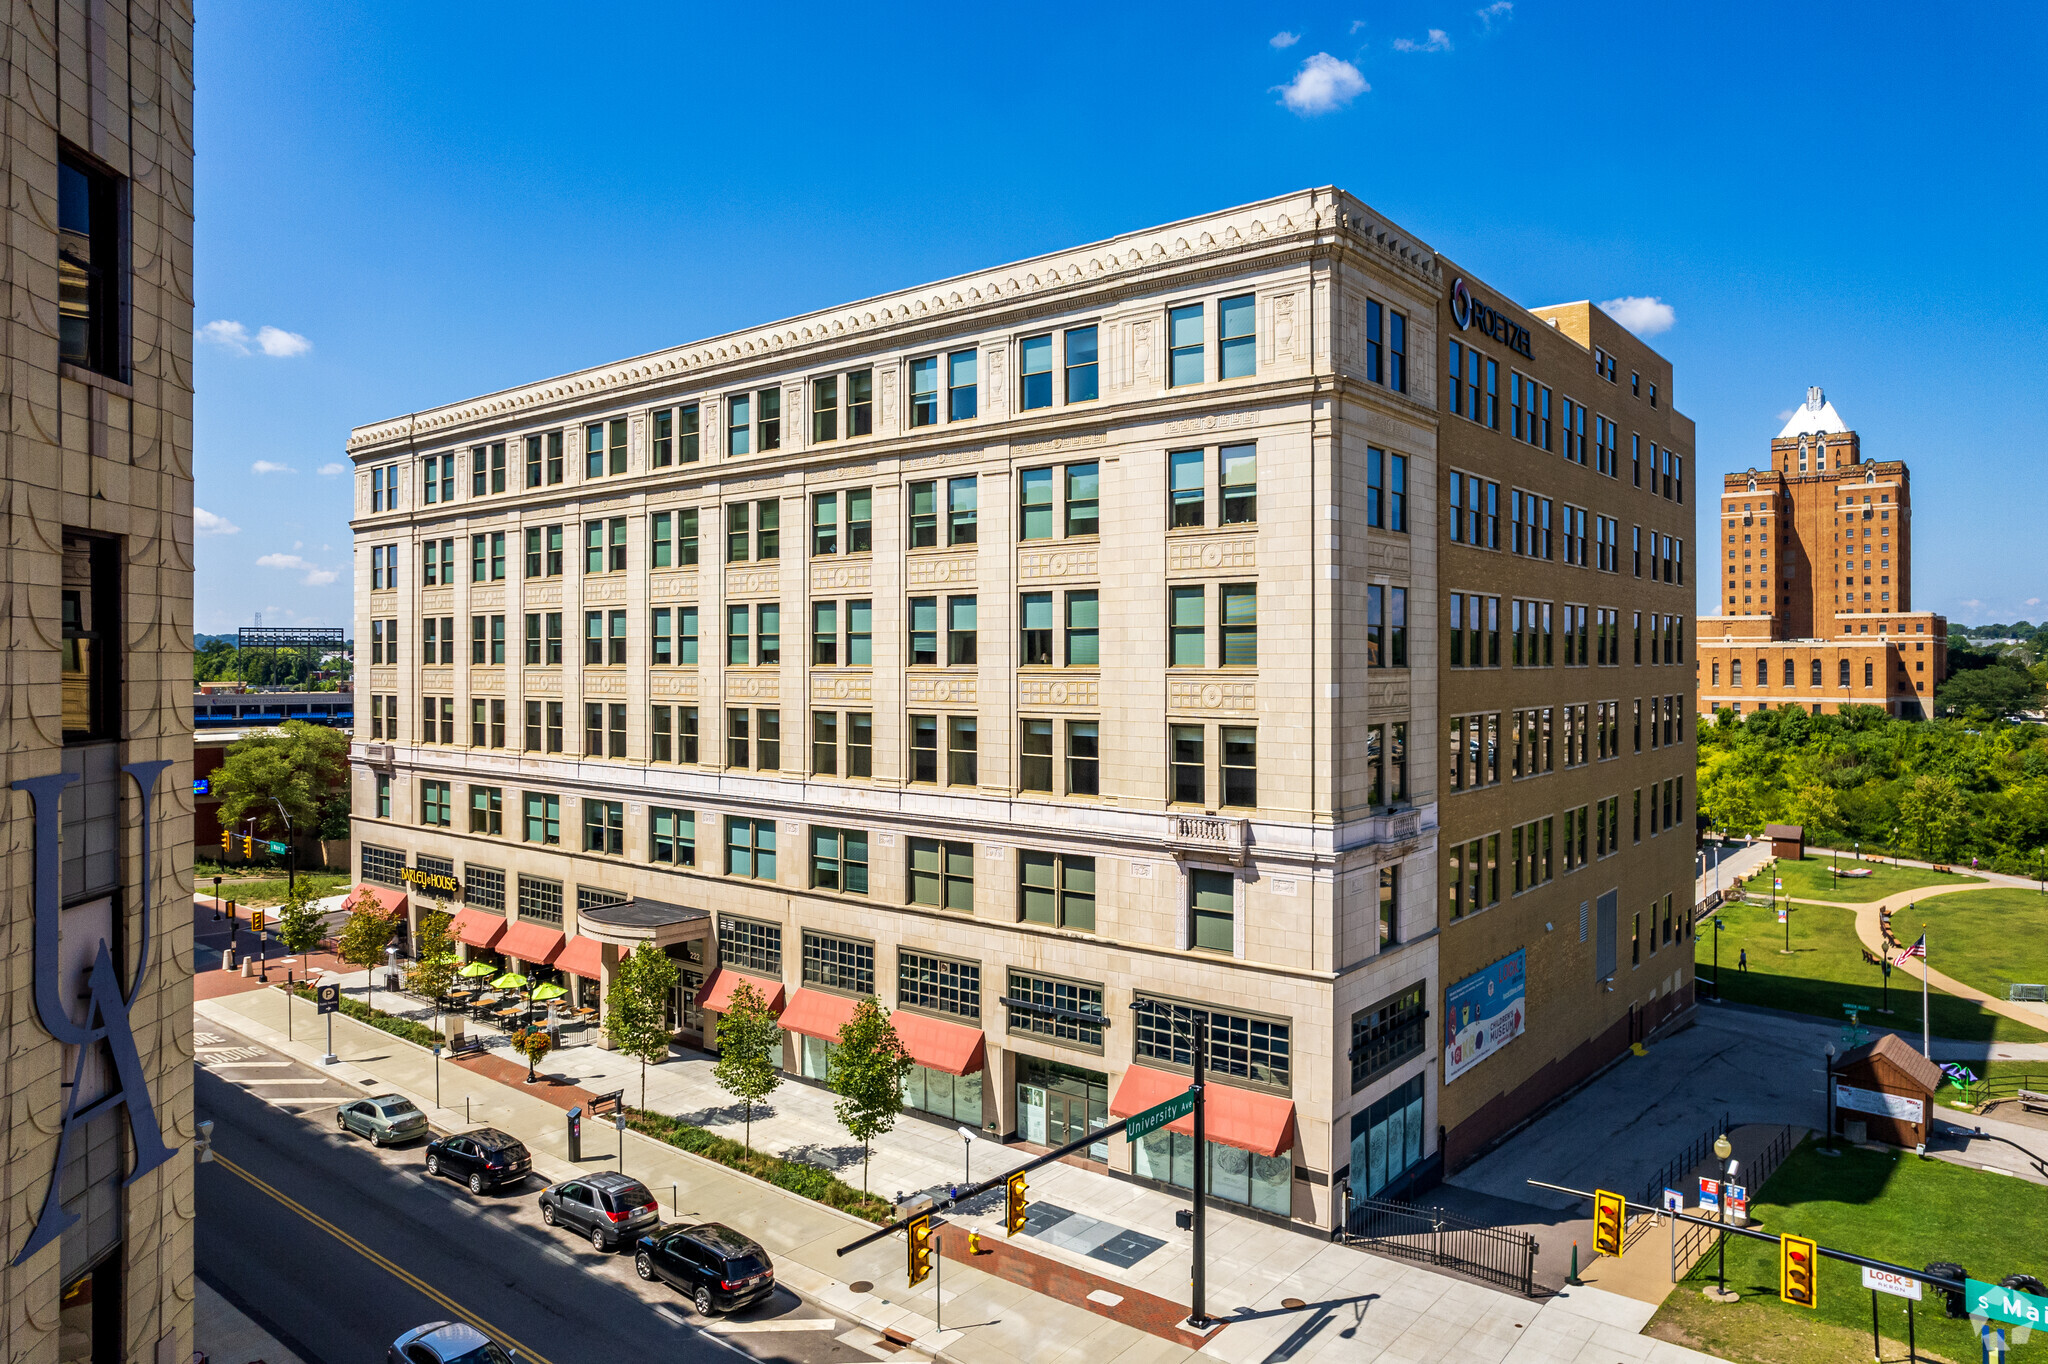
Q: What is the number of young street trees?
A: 6